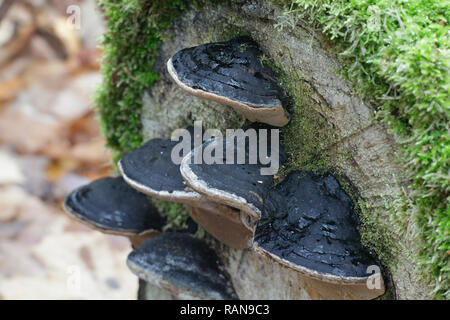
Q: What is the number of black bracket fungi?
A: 6